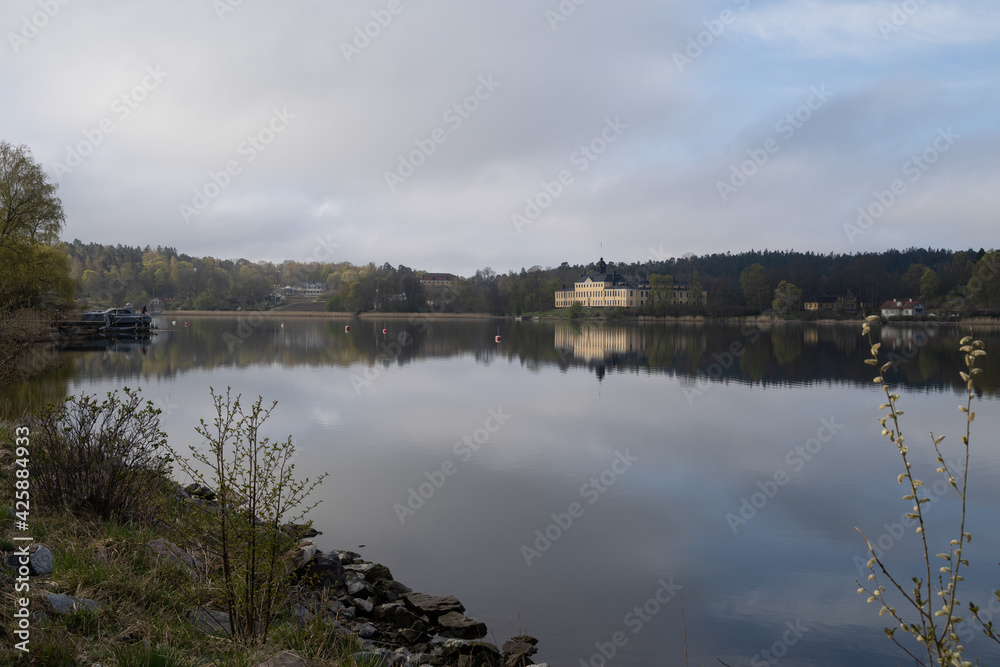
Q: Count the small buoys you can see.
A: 6